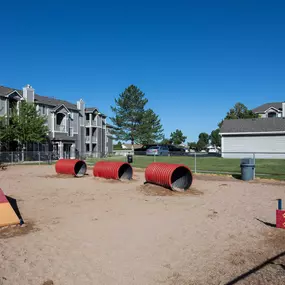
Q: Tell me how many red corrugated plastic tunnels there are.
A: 3